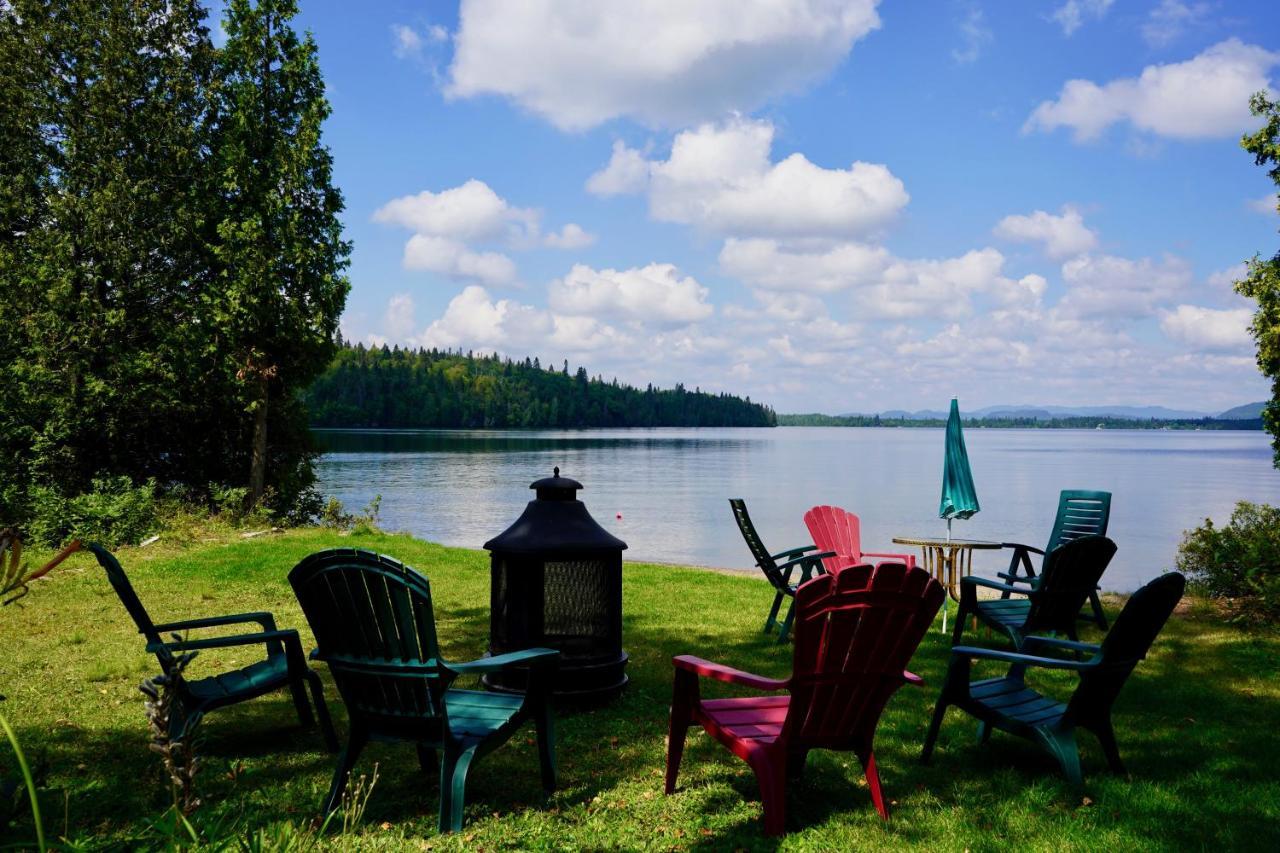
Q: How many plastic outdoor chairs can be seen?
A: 8